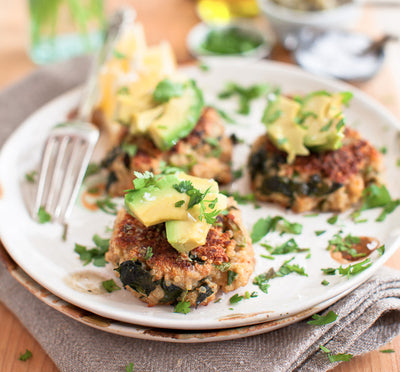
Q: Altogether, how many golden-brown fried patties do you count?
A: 3